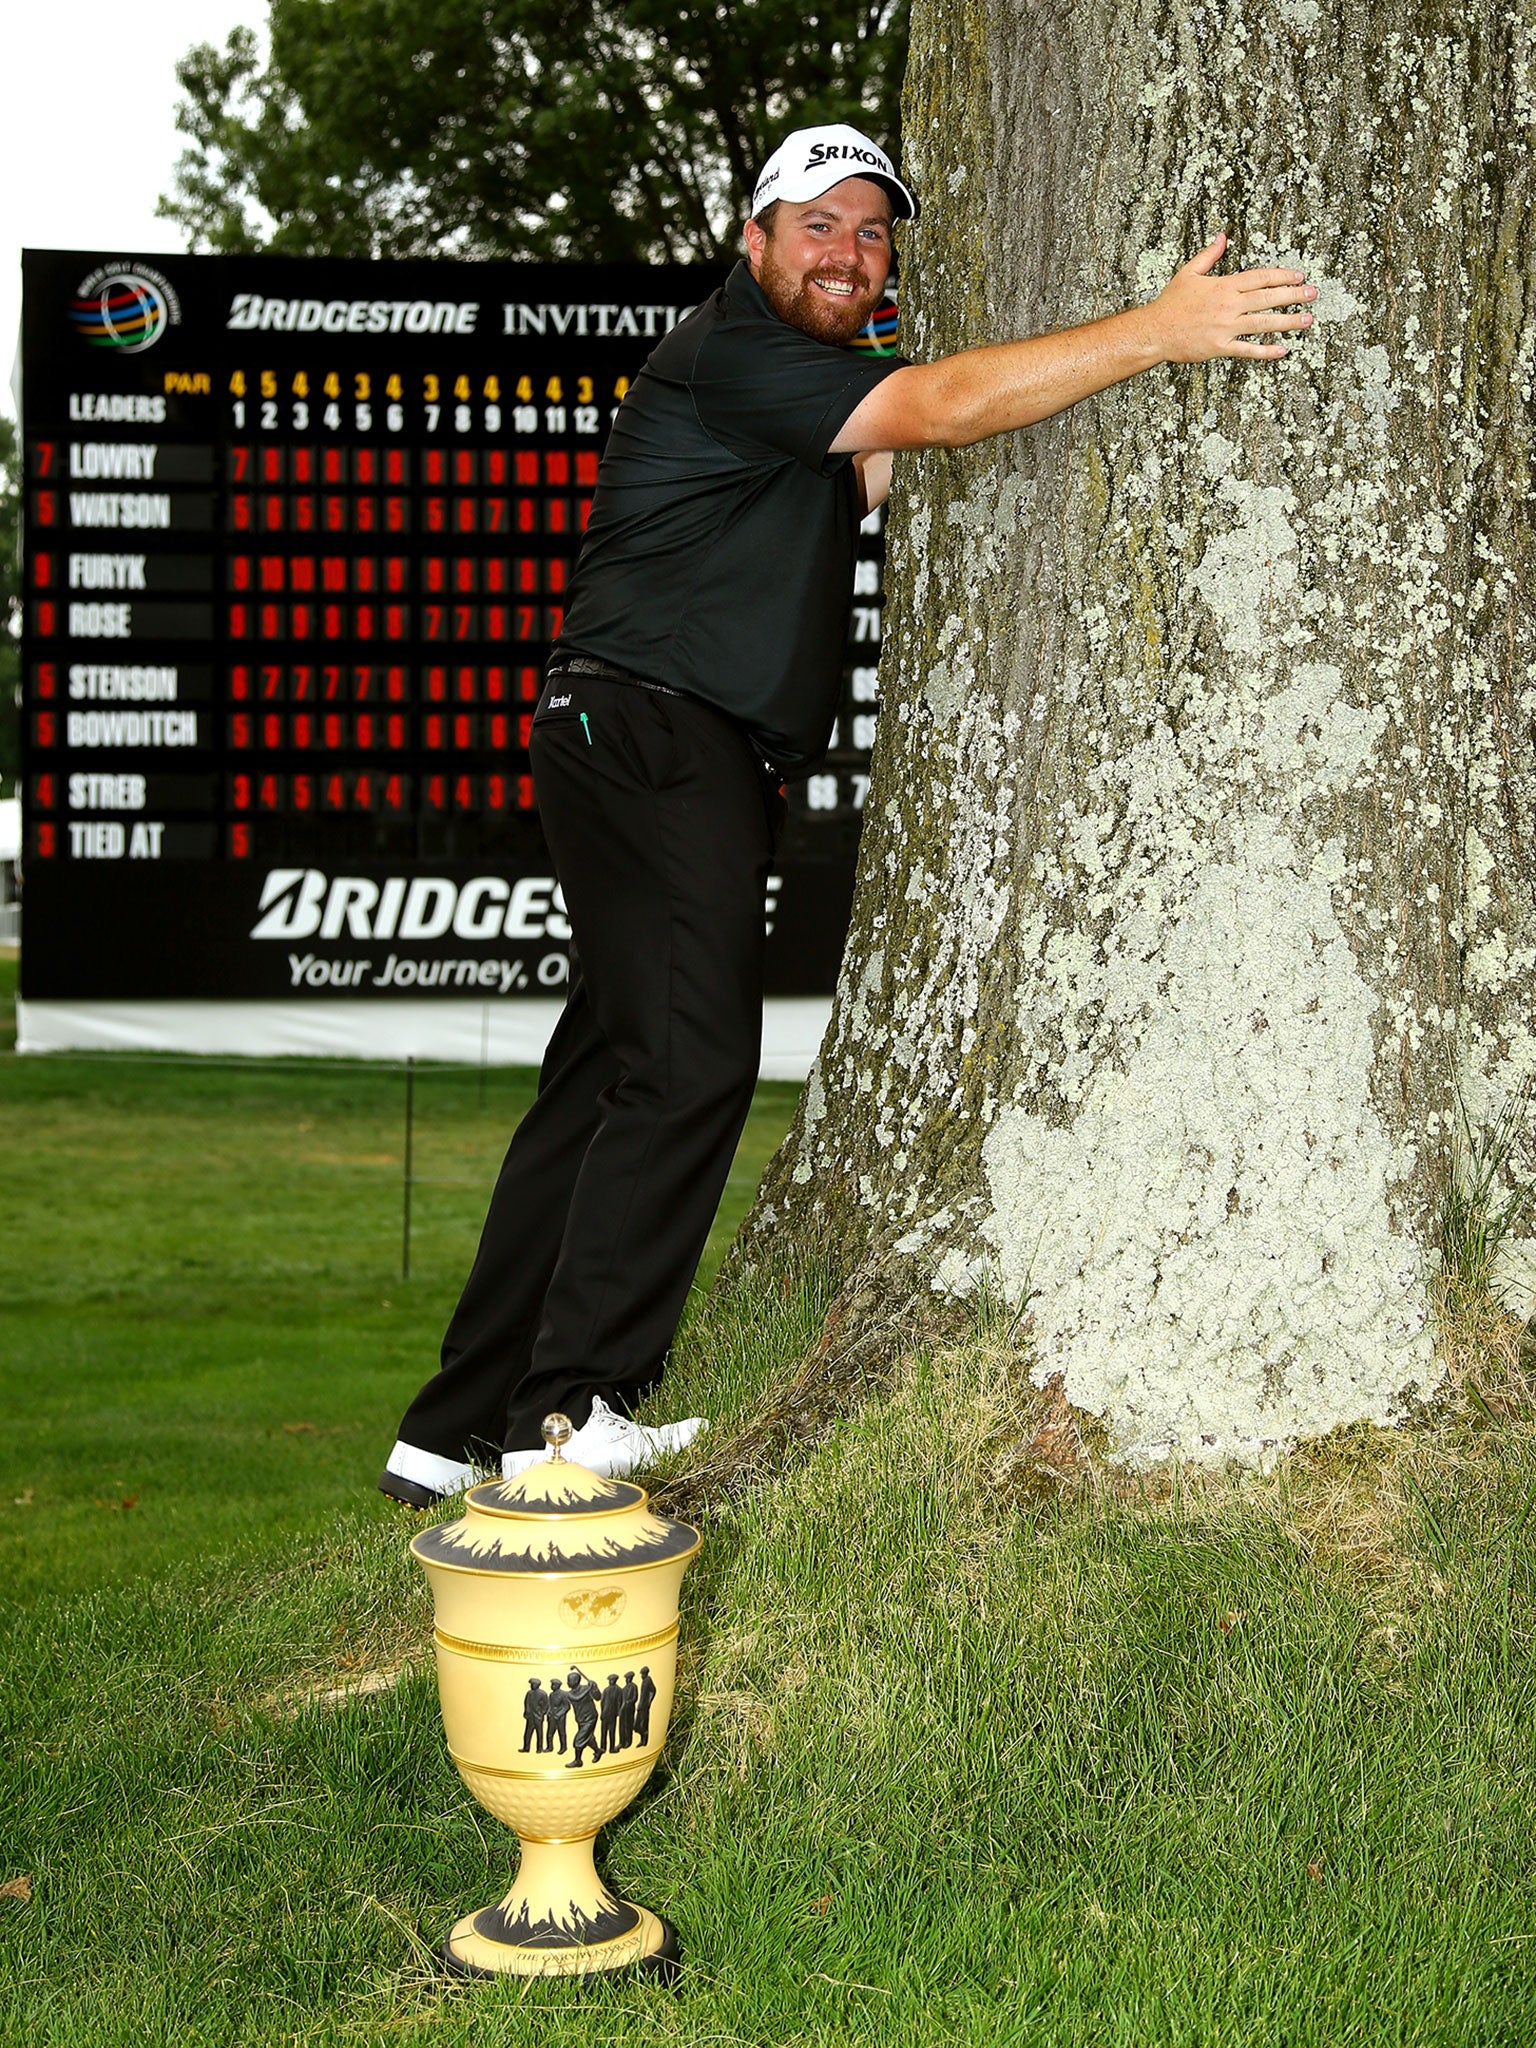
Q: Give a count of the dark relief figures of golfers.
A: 6